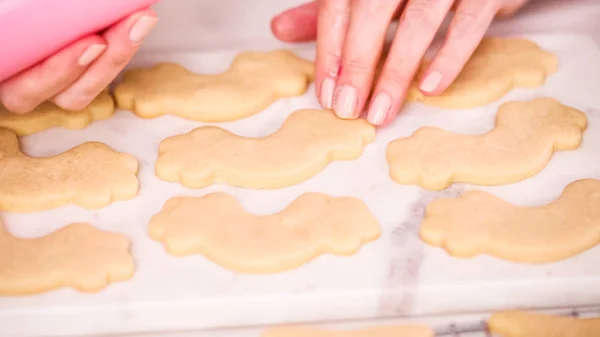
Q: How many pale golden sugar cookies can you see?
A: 11